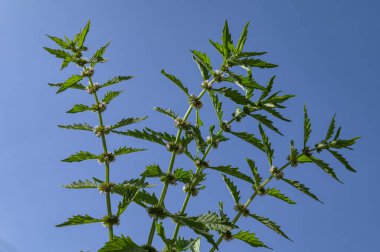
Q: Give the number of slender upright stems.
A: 4